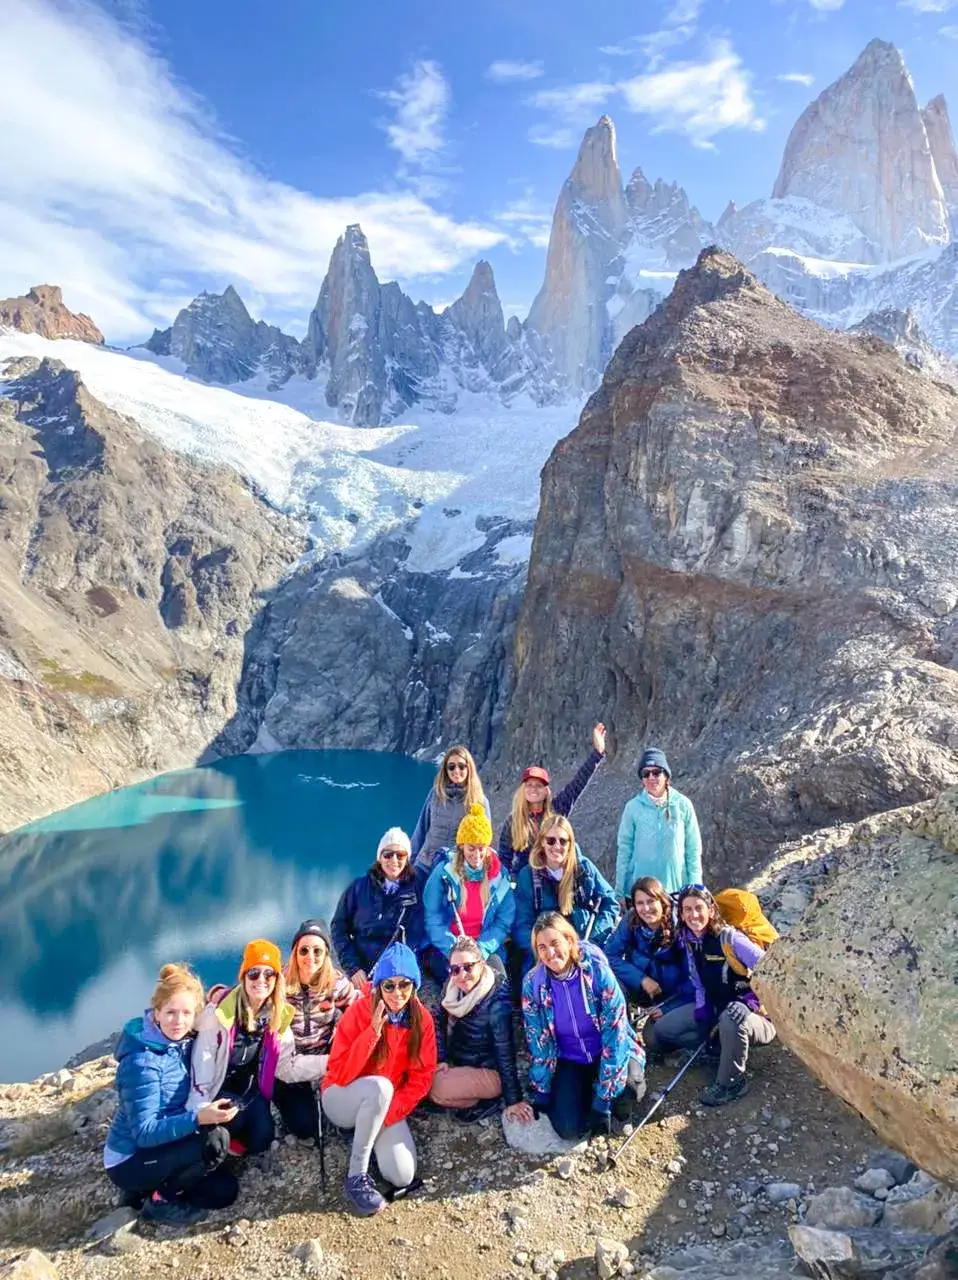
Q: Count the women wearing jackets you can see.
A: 14